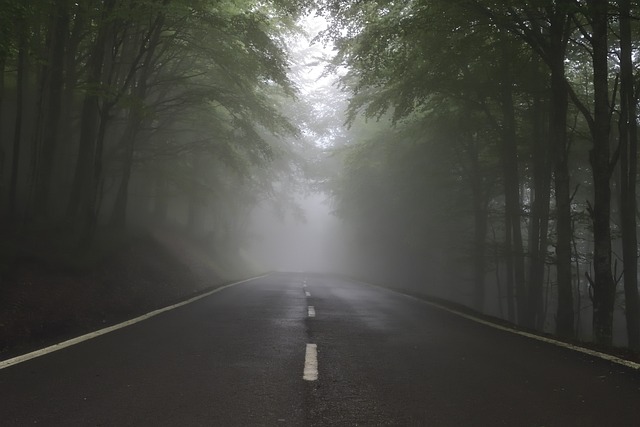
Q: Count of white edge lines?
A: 2